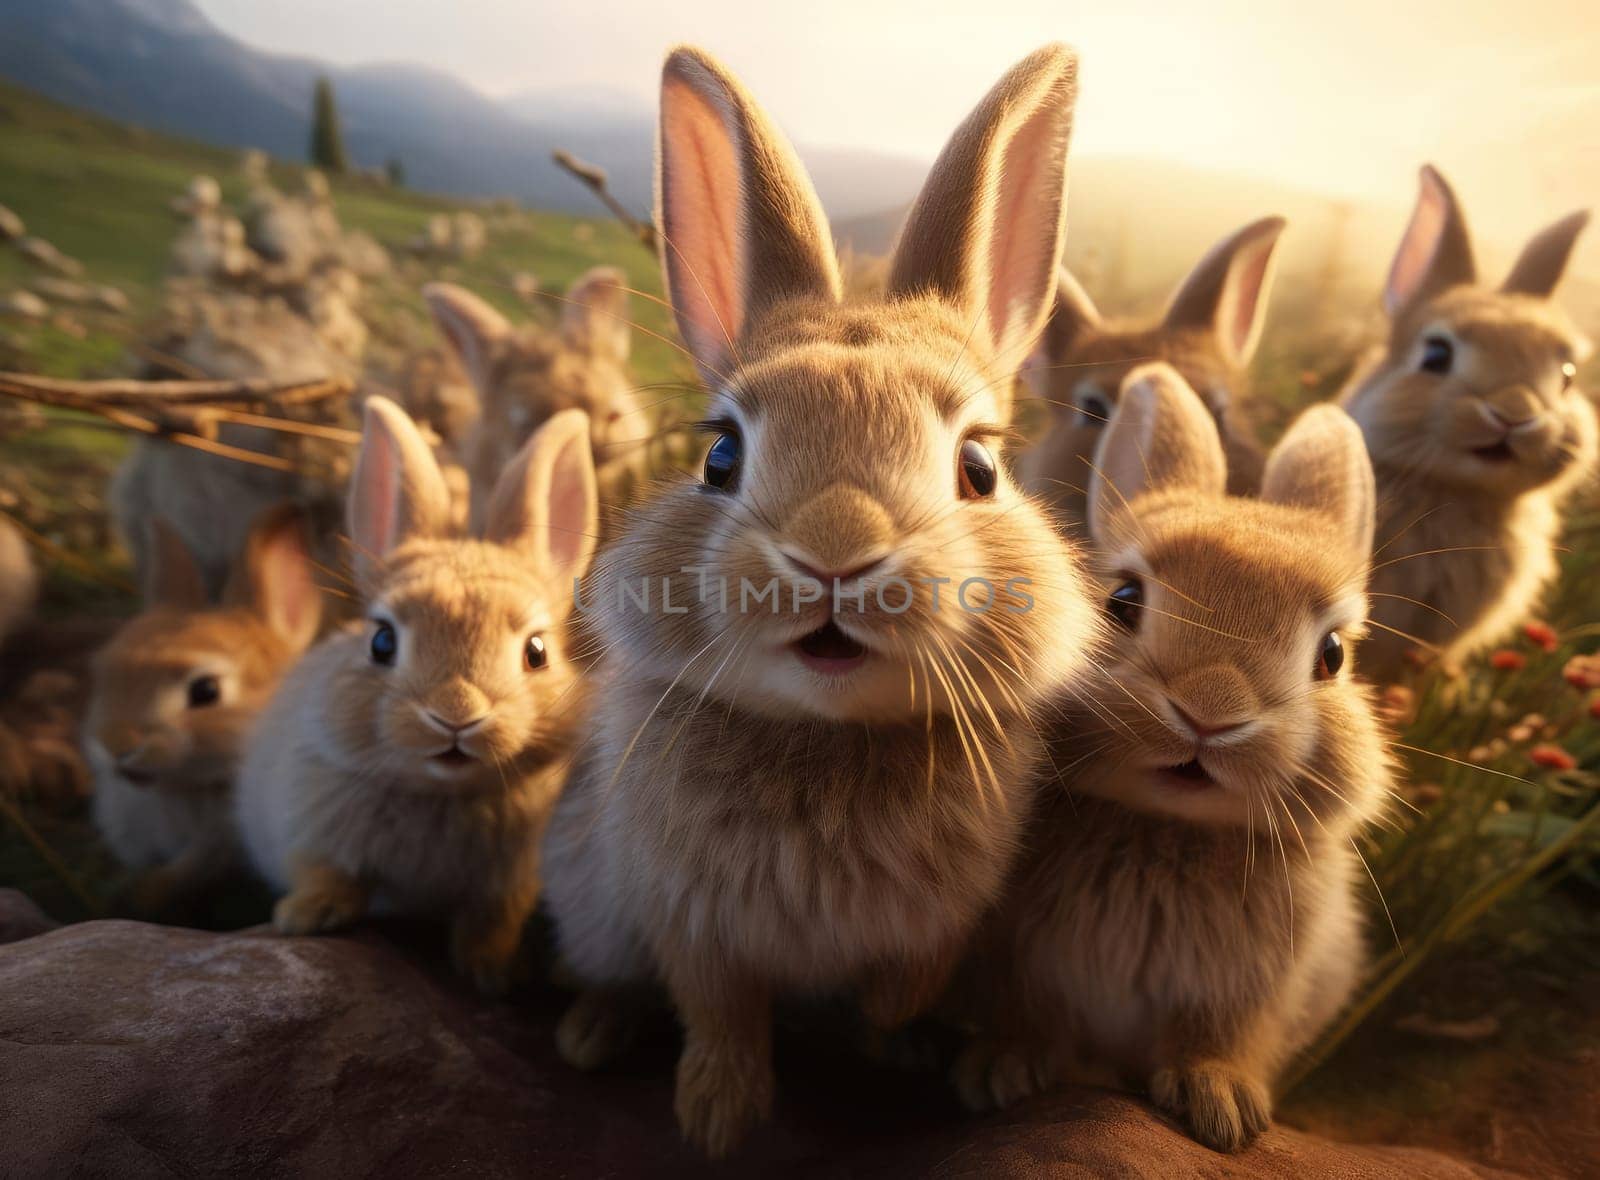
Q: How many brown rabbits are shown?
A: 7